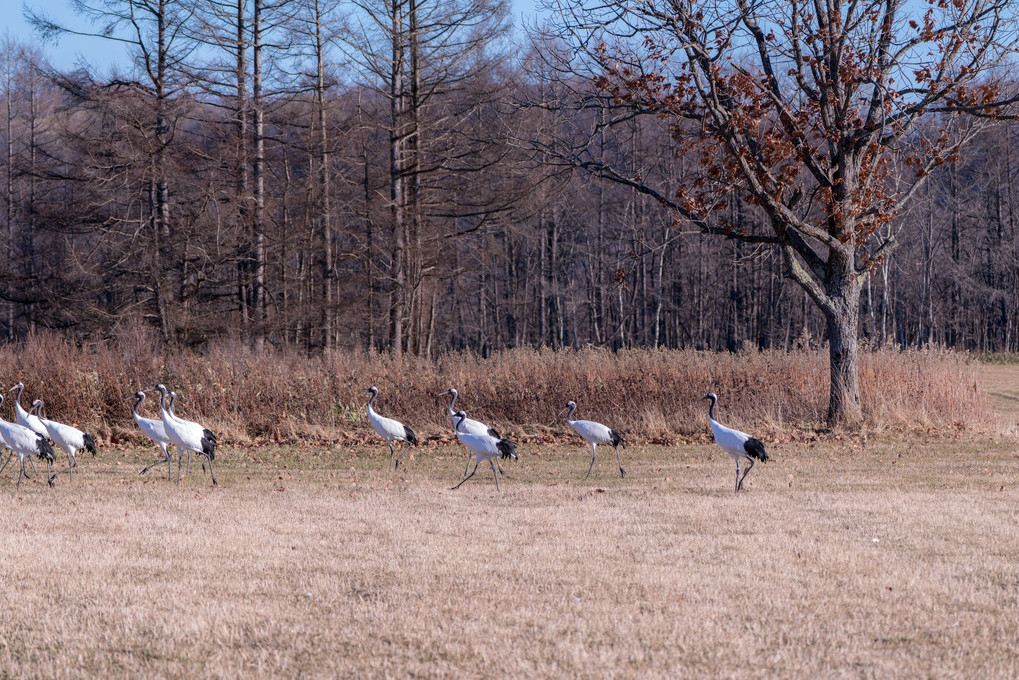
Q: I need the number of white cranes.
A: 11